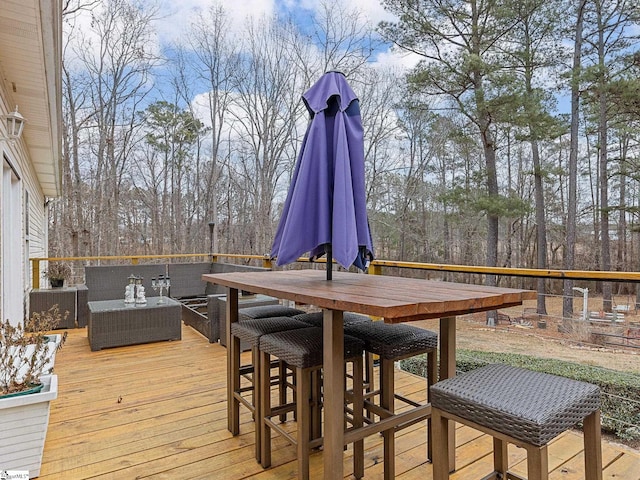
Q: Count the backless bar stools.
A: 6